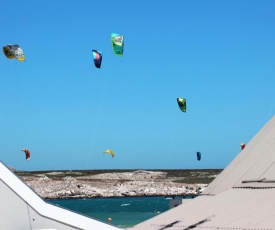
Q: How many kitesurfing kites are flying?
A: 8